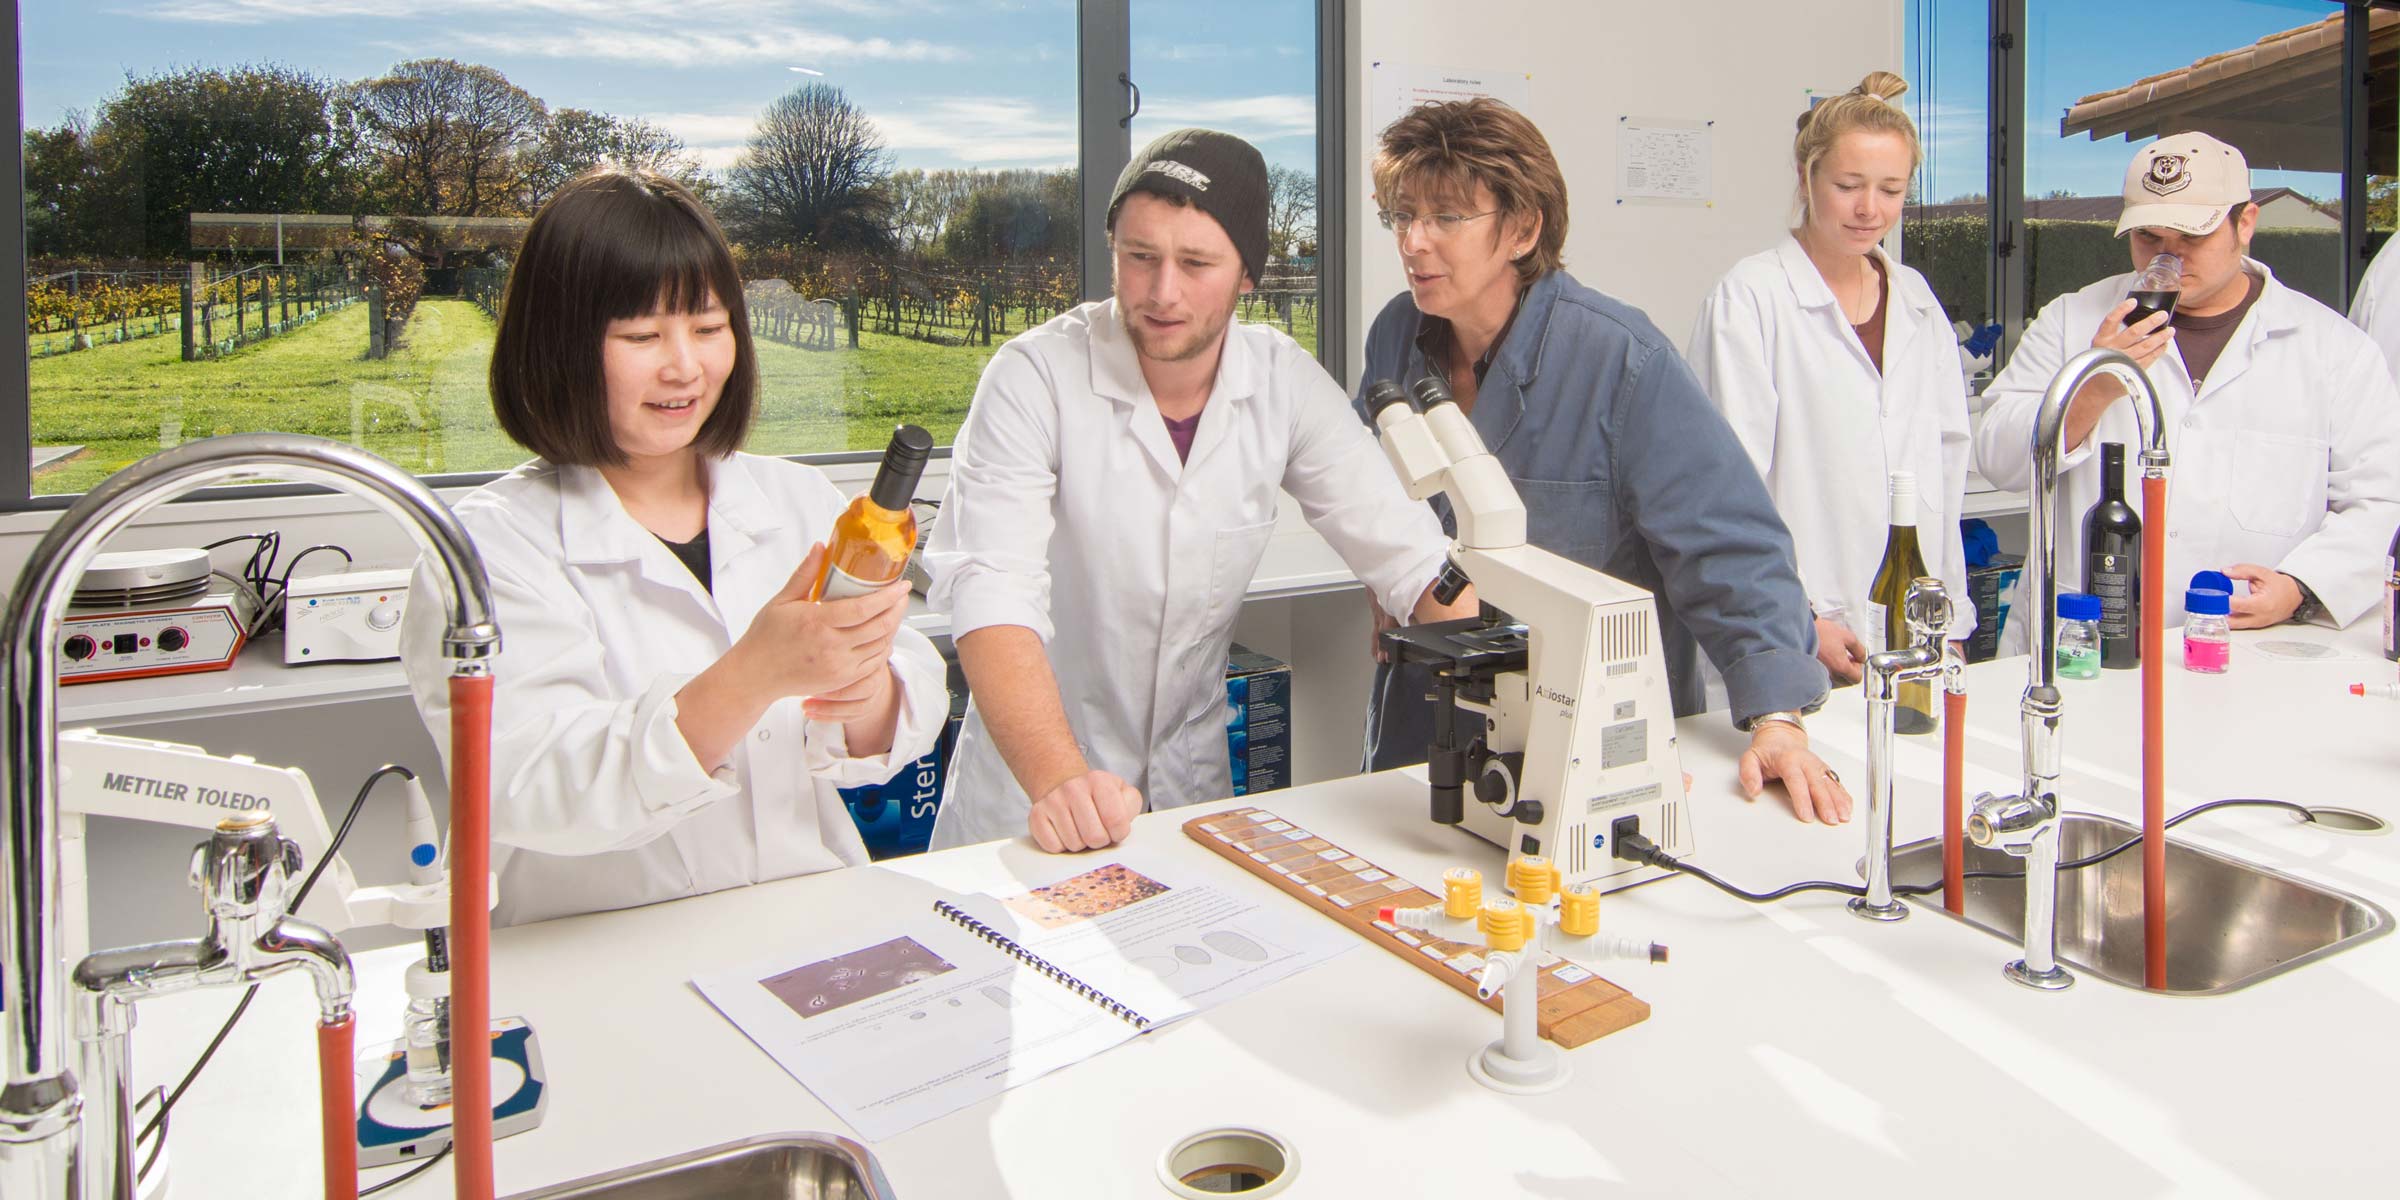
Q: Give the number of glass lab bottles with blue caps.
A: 2